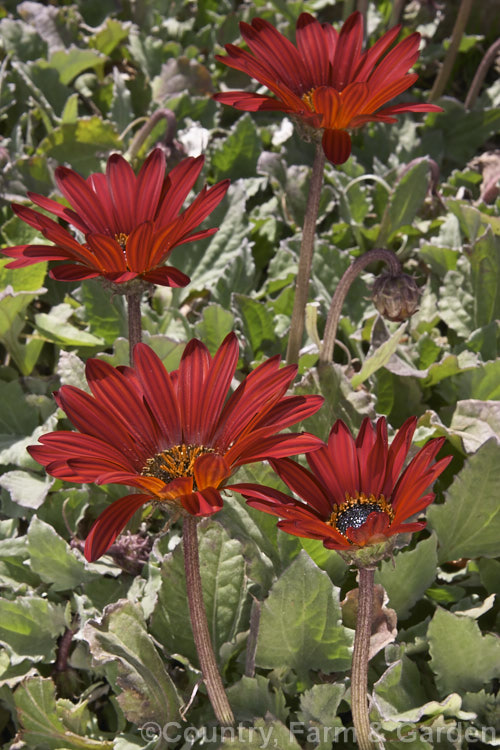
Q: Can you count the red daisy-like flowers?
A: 4